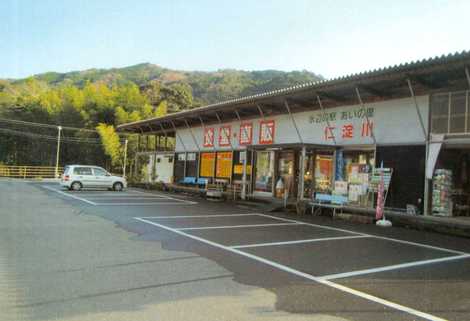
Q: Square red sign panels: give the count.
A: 4